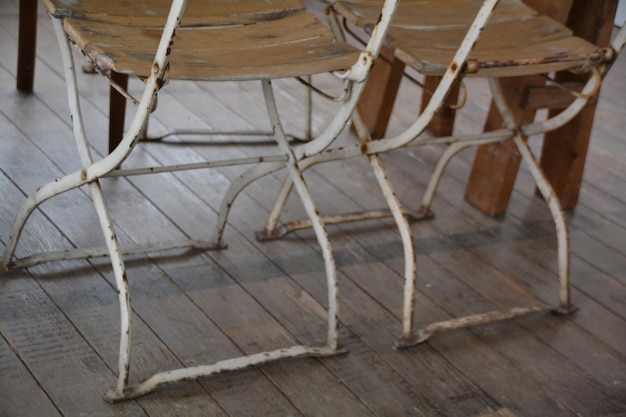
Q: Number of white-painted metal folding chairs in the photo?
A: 2